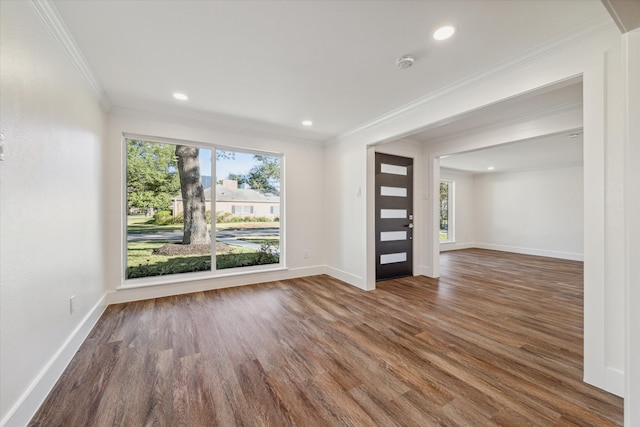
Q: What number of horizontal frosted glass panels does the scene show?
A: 5